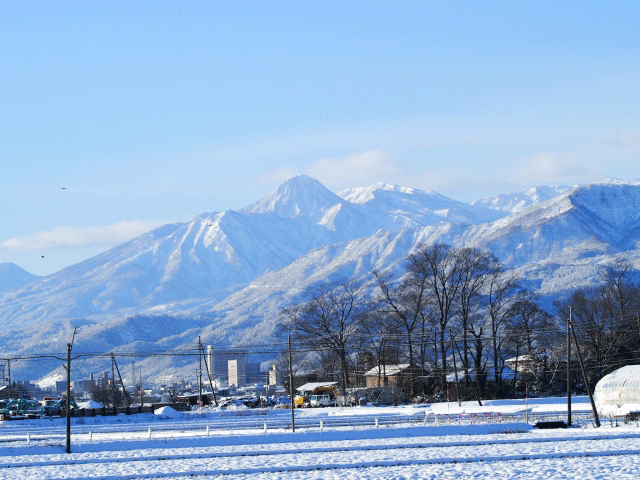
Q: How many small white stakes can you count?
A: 7